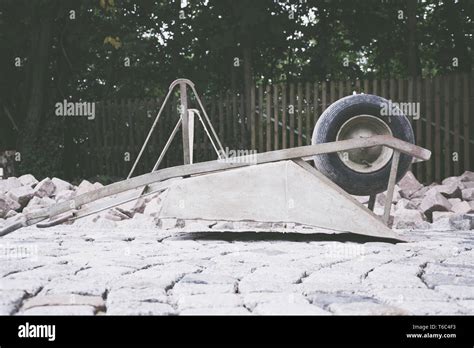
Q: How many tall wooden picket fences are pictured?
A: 1